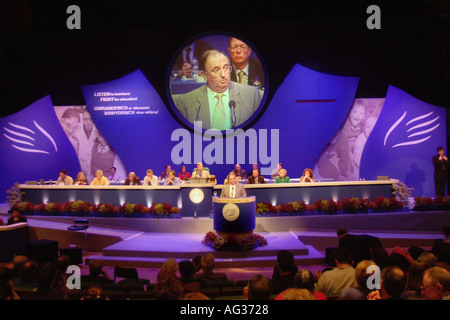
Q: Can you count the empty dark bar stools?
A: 1